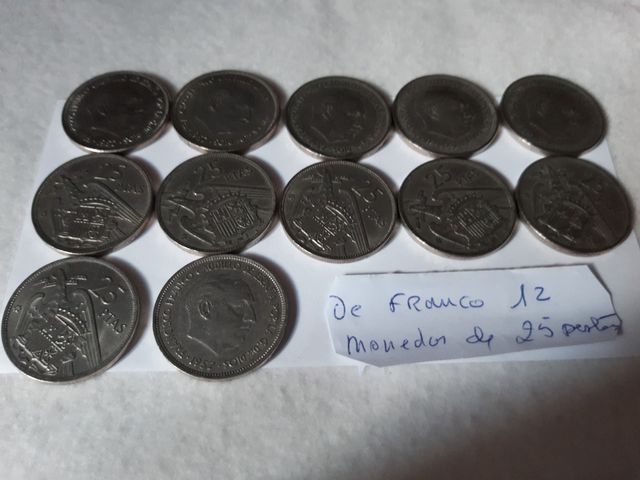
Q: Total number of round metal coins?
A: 12